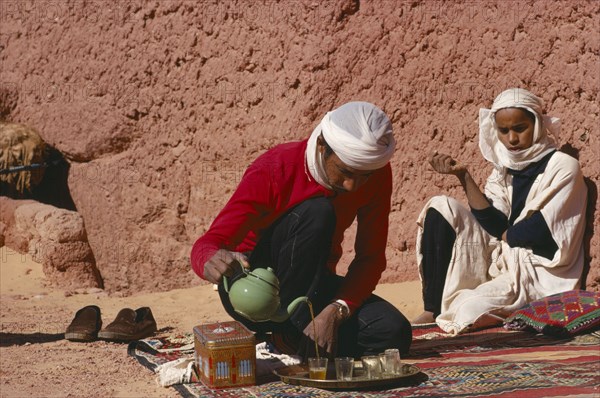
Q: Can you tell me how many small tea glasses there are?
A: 5